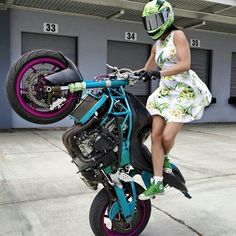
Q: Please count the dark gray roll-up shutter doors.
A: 4